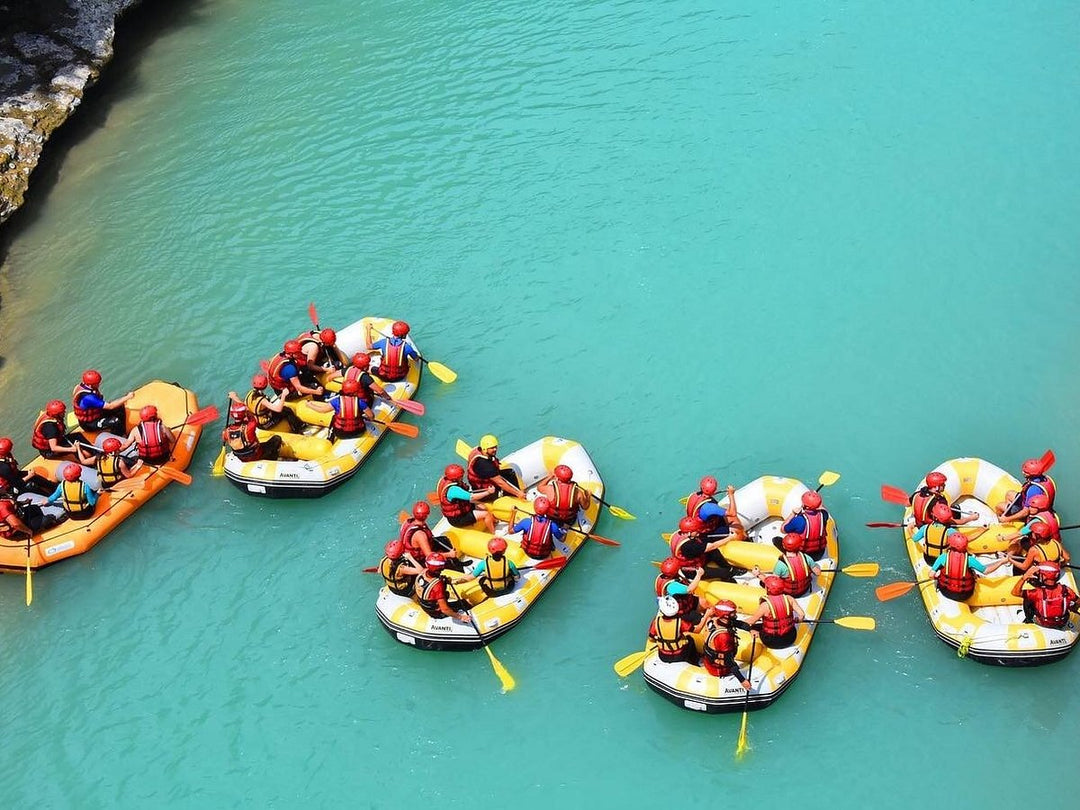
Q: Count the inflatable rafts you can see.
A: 5